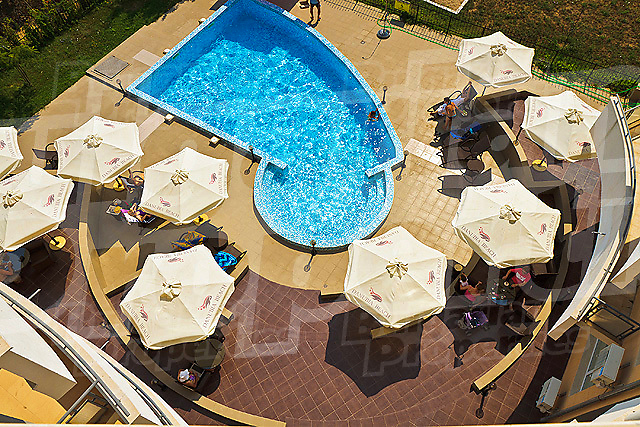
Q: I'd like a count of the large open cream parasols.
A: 9